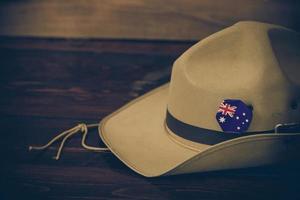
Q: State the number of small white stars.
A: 5